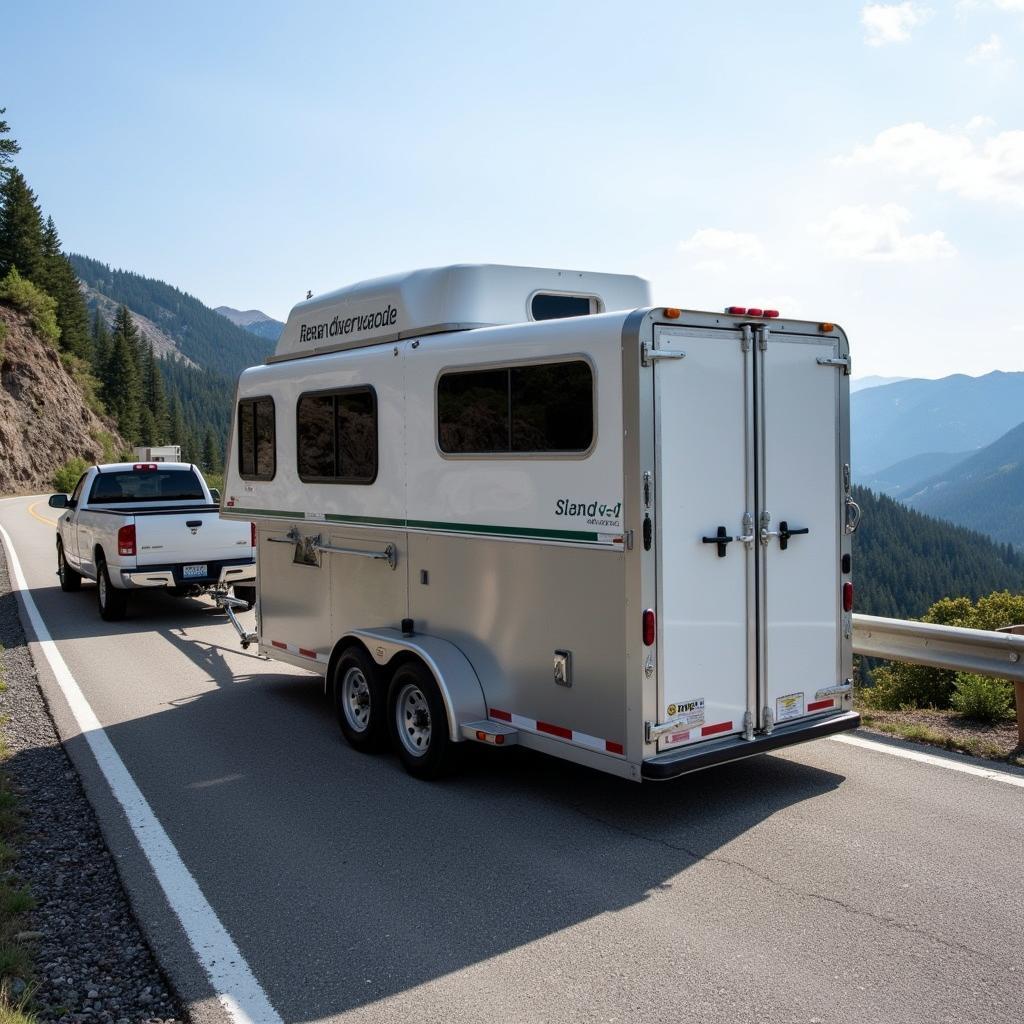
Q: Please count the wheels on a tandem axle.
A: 2